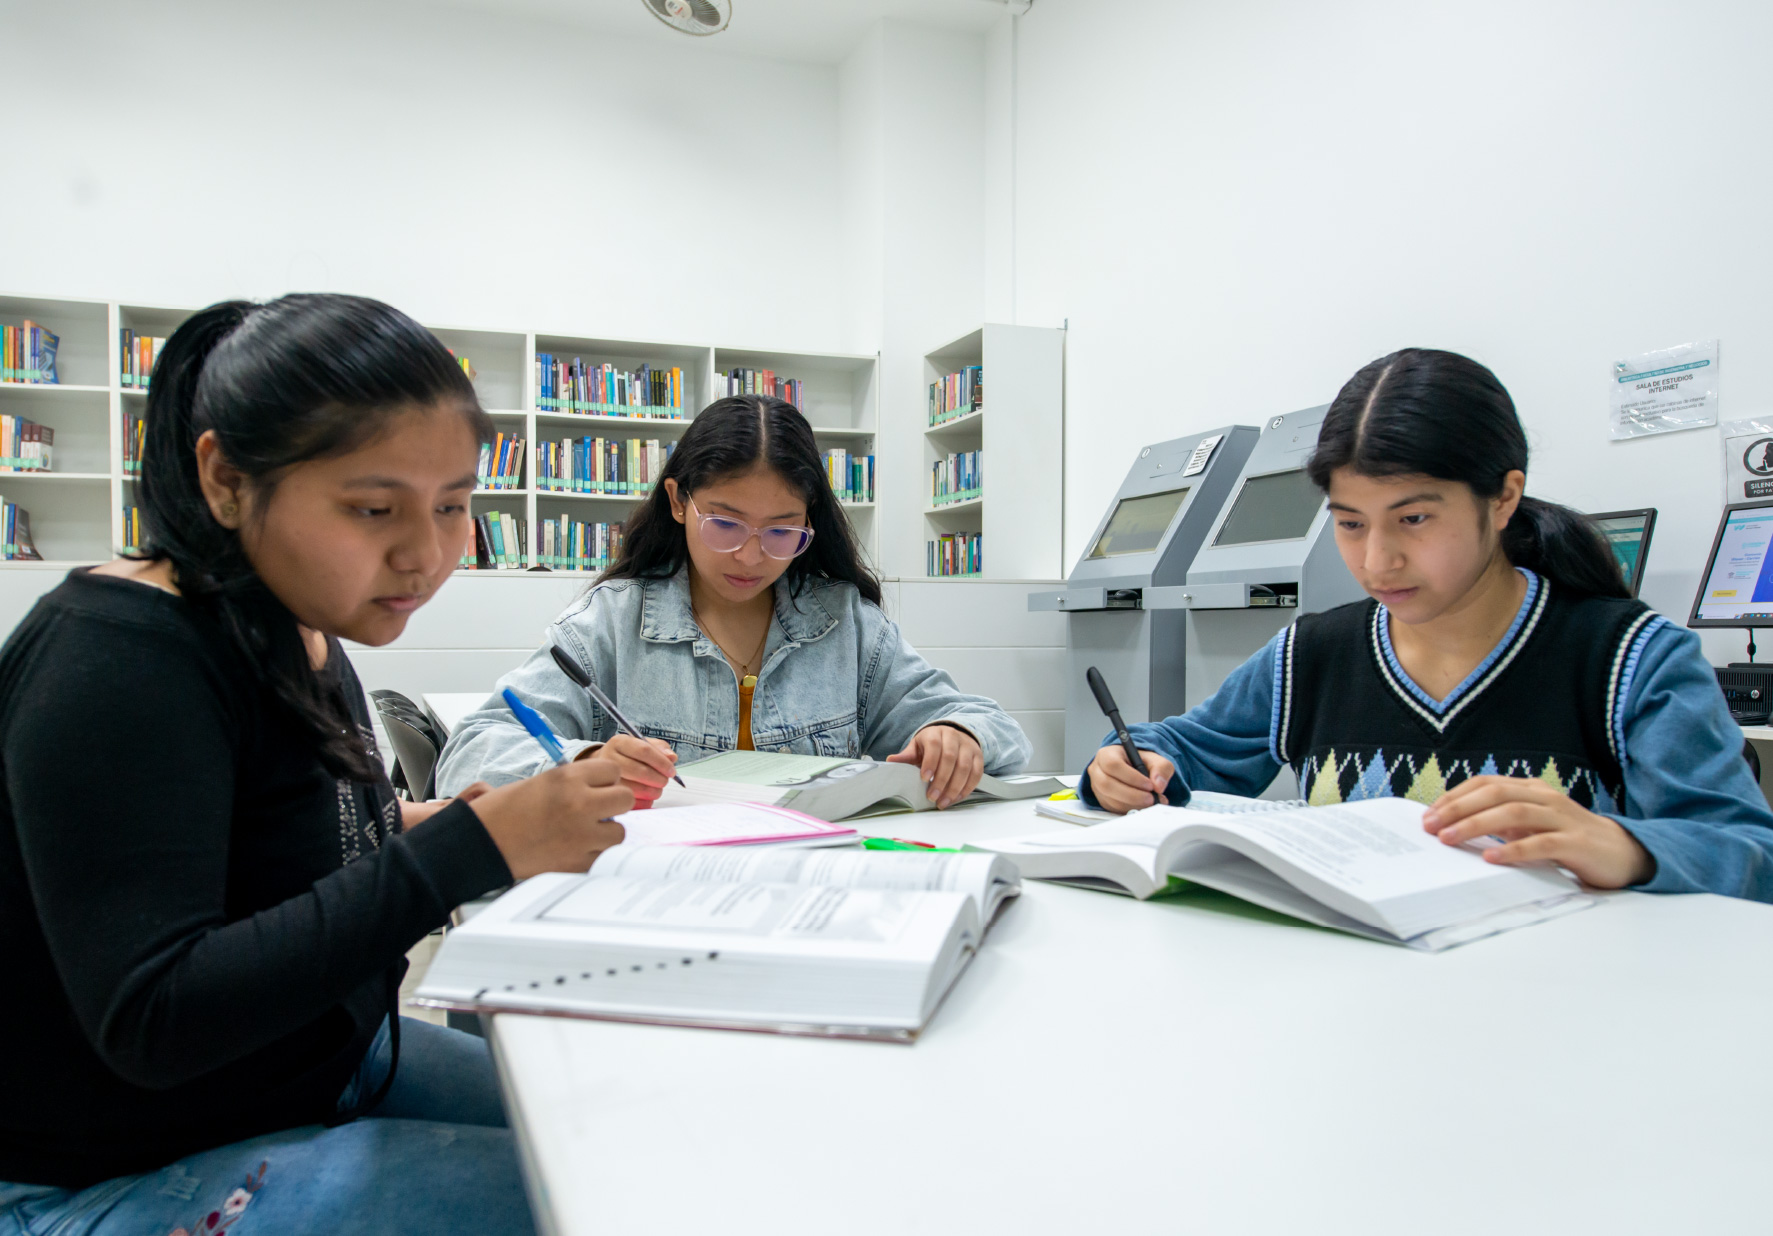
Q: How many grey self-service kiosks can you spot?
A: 2